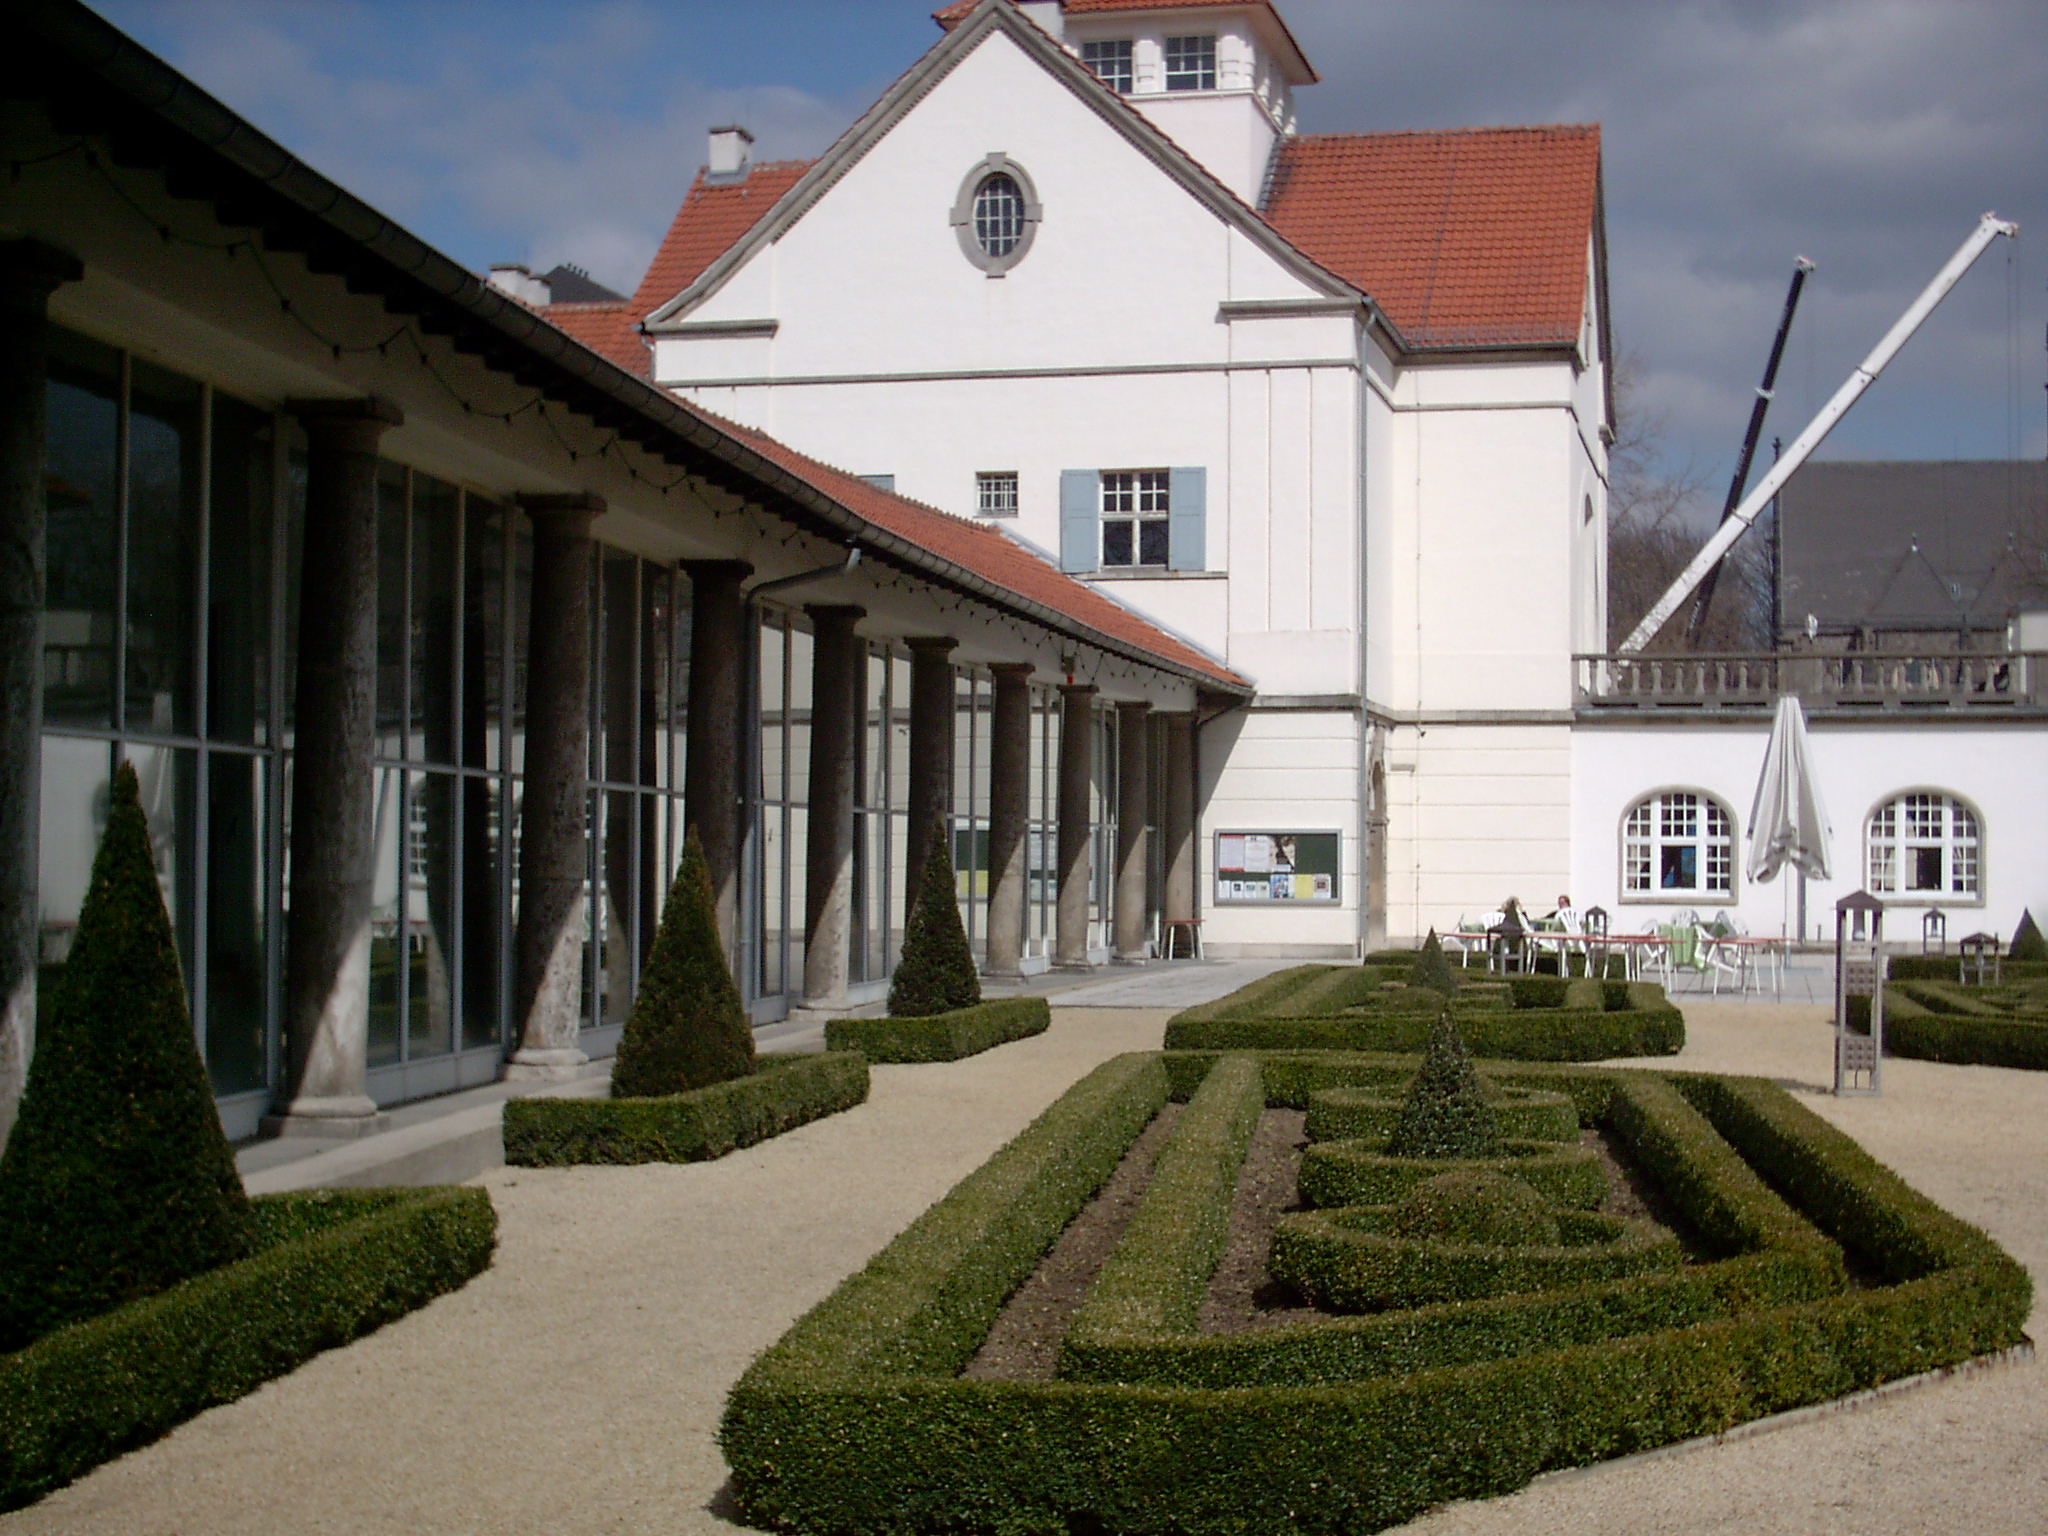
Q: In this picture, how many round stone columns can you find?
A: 10